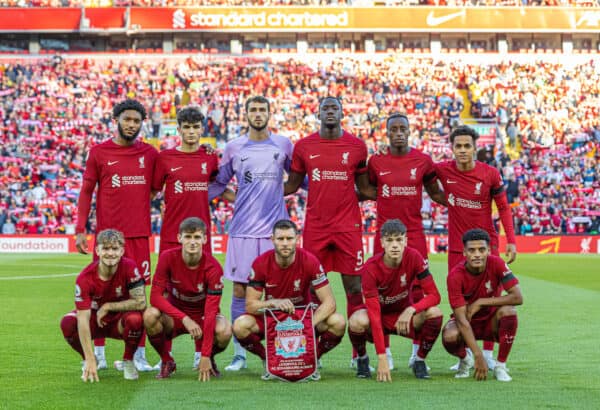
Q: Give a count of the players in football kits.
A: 11